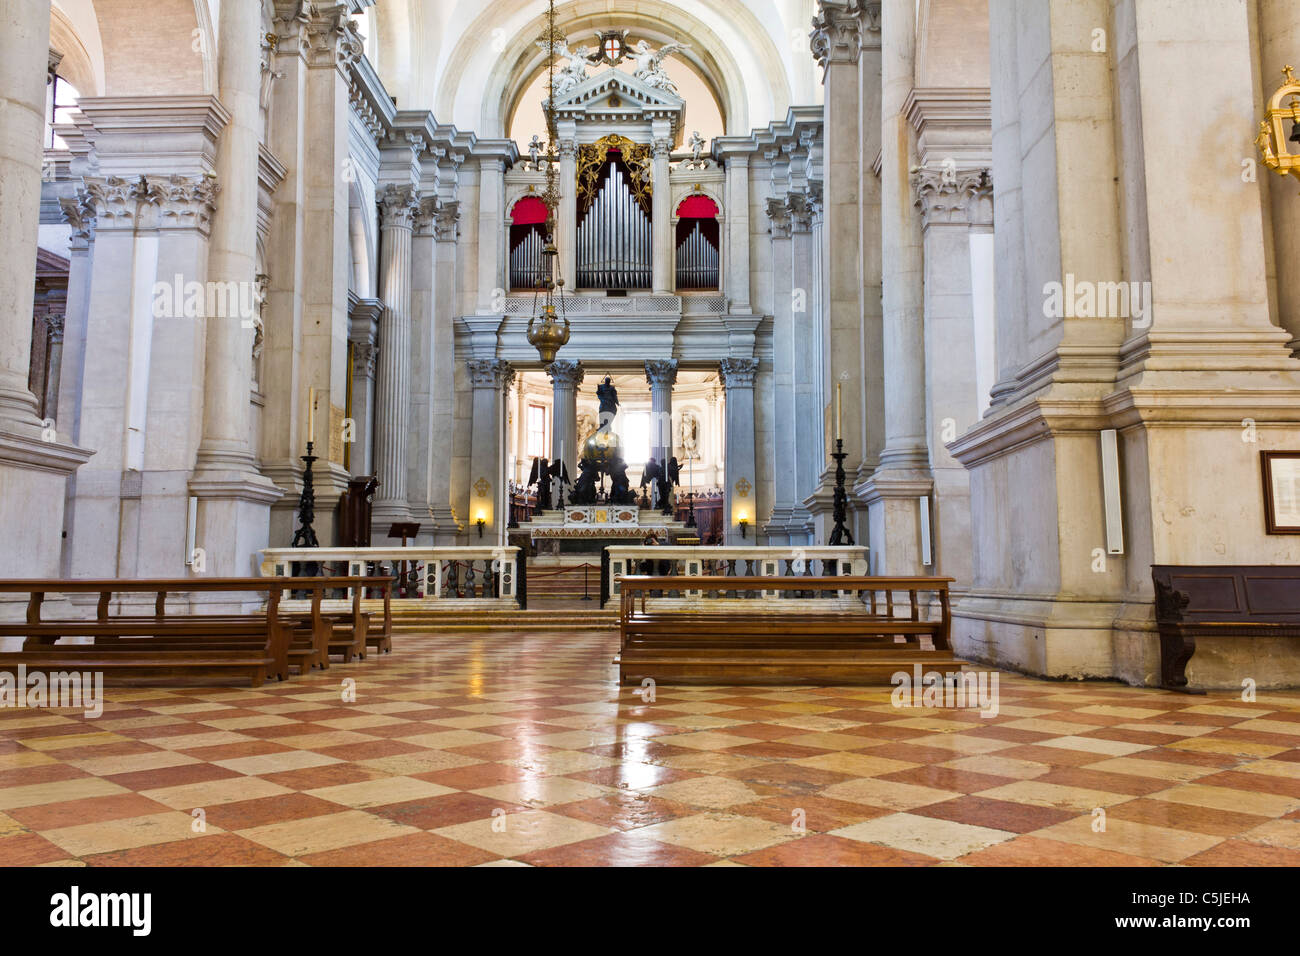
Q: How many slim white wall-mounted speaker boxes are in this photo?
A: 3